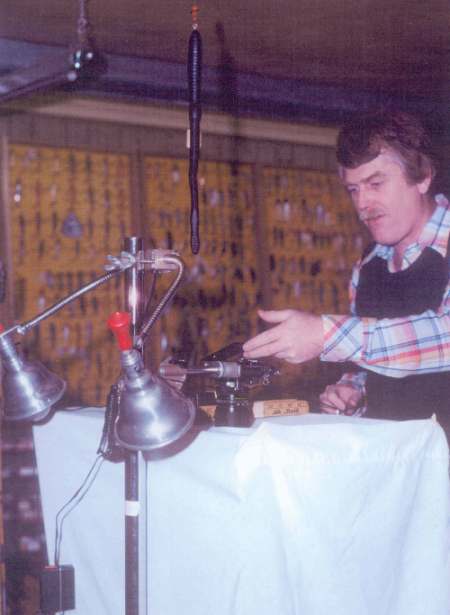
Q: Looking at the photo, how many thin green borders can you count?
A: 0